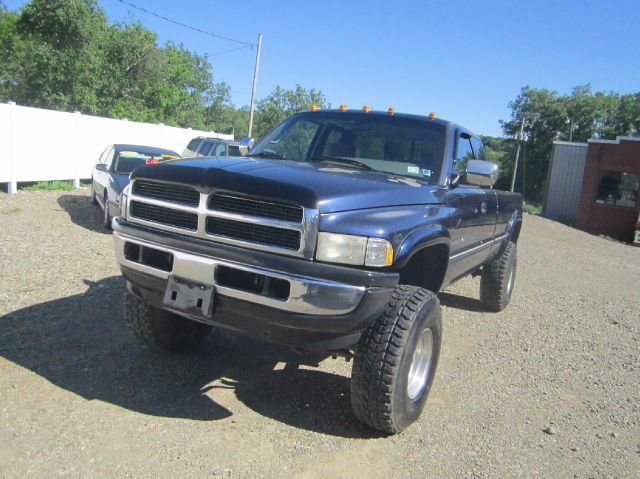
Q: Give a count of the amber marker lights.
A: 5